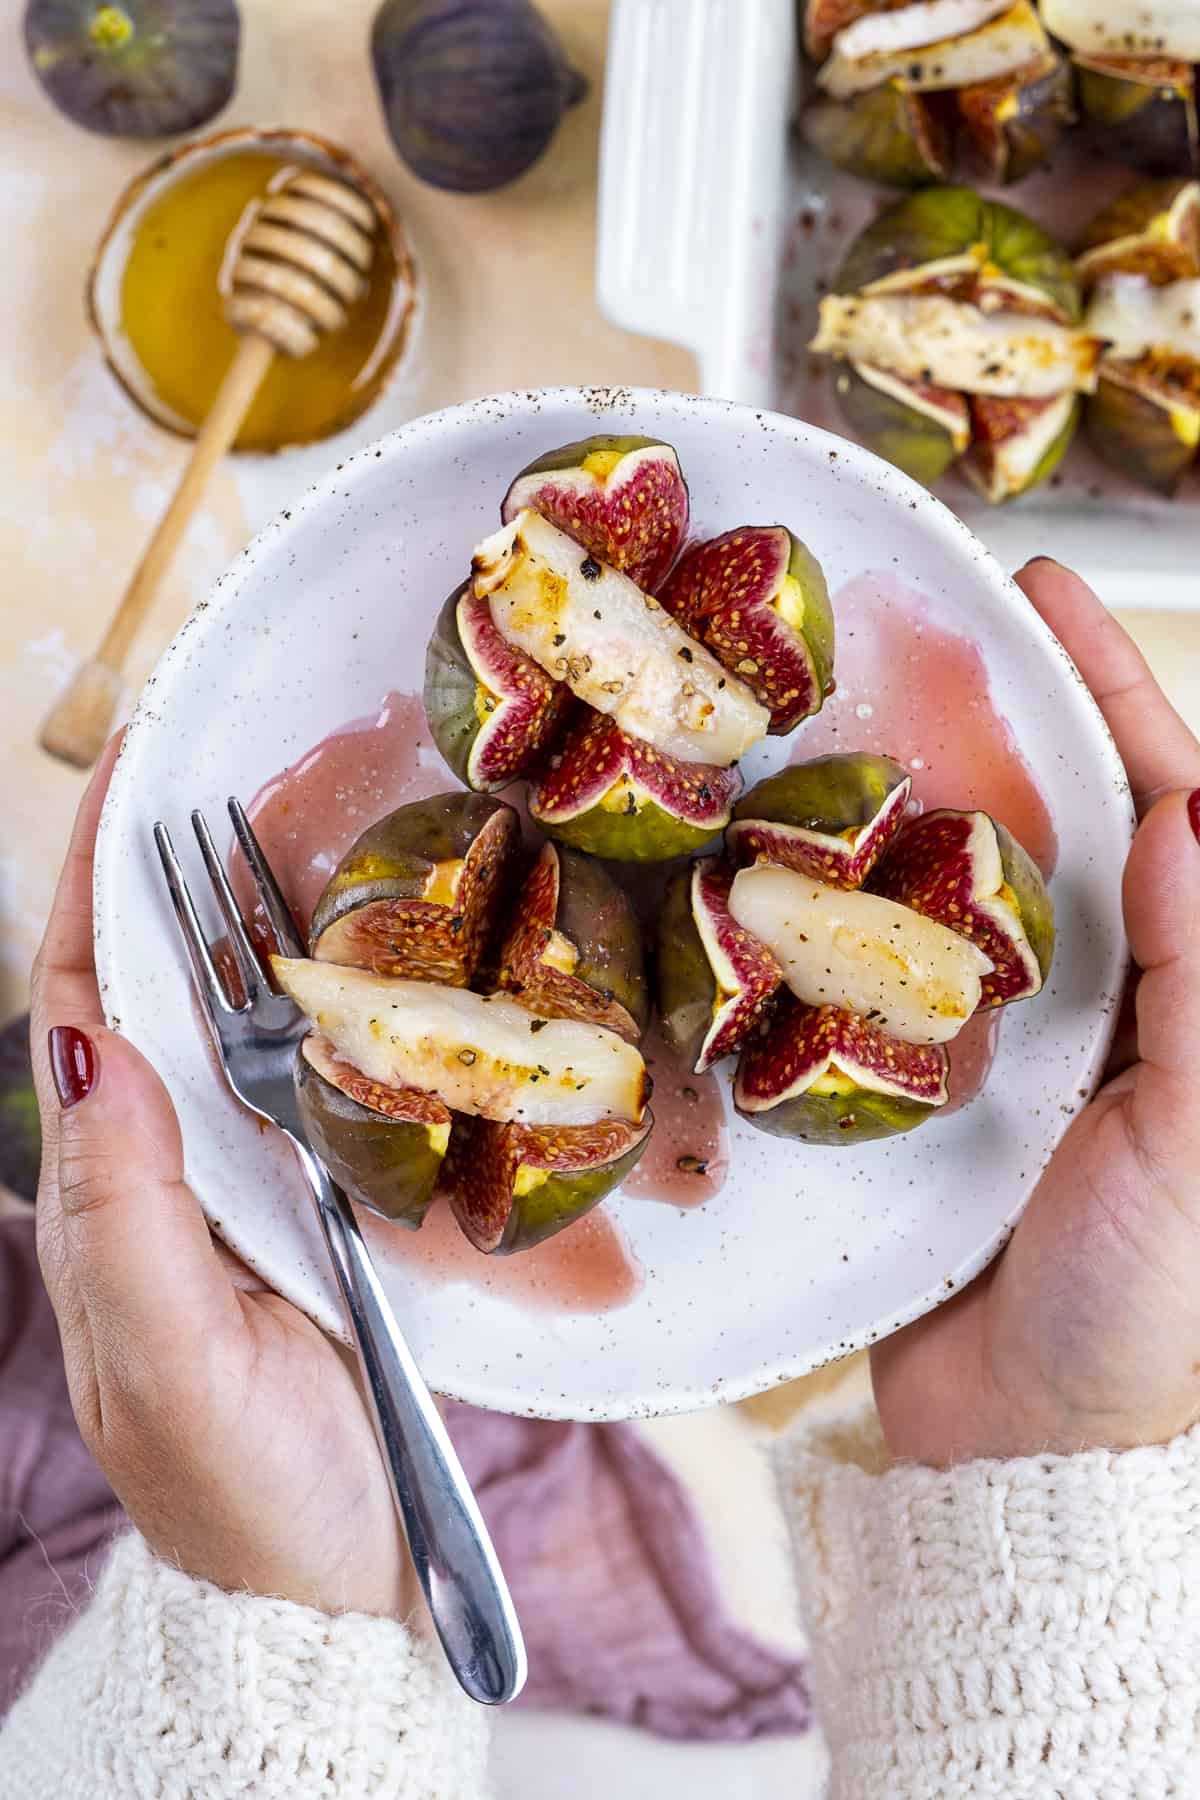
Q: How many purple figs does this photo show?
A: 2